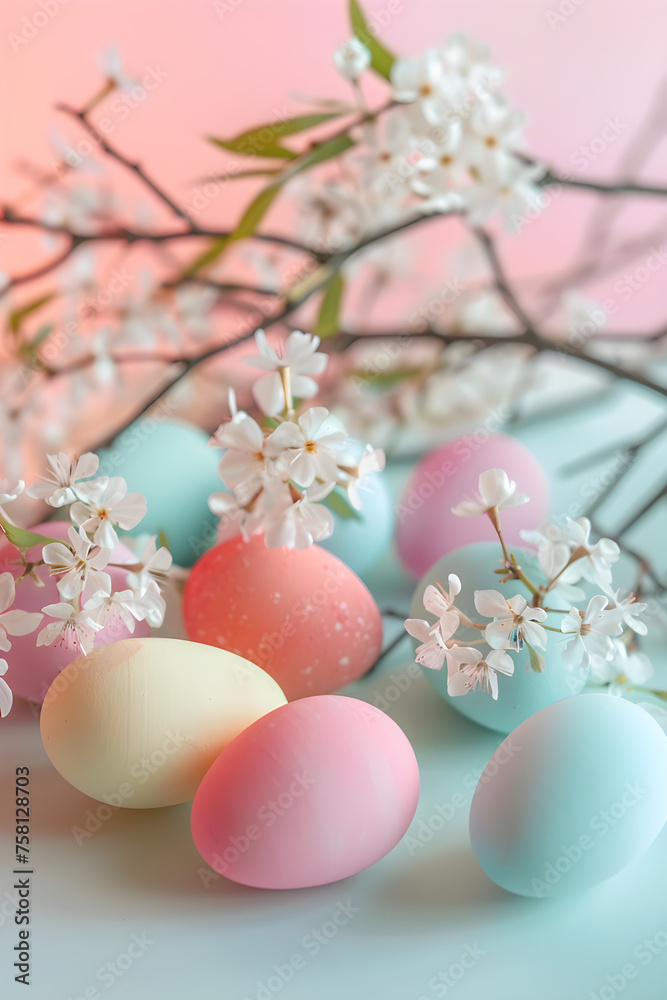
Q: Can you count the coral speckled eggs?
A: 1